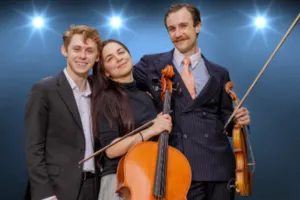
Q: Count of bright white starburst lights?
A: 3